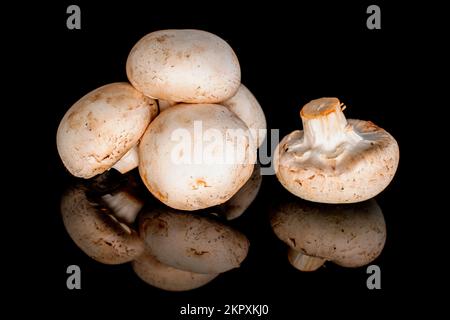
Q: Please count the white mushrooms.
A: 5